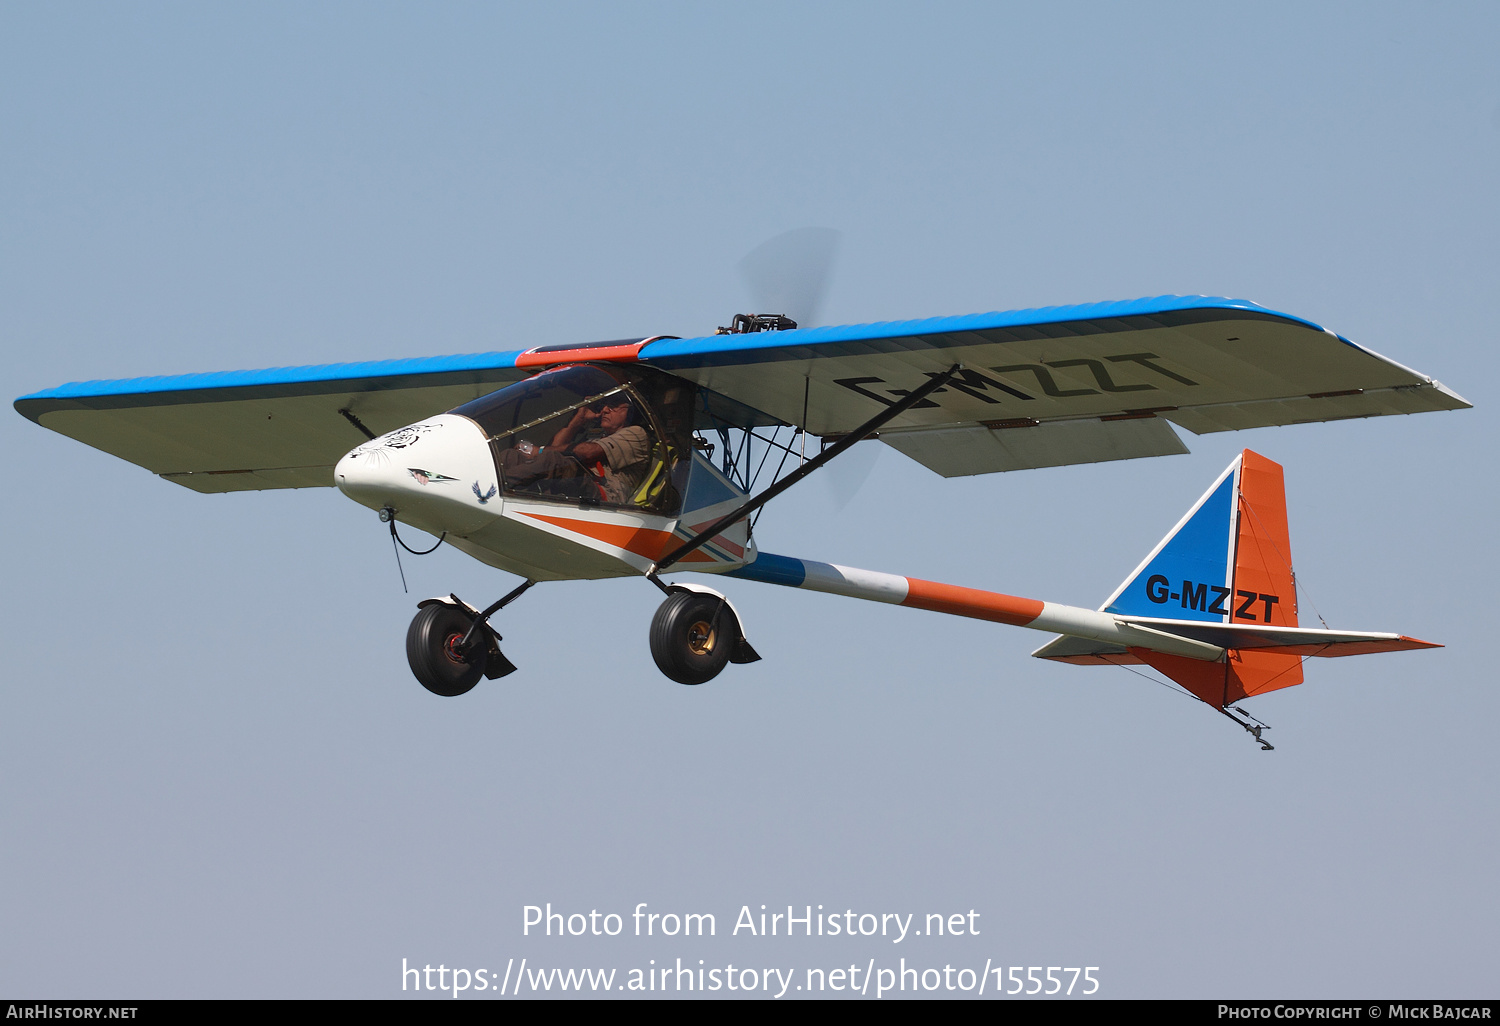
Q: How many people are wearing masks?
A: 0